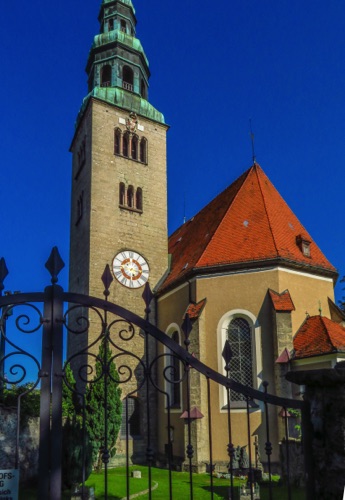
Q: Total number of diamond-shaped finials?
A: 6